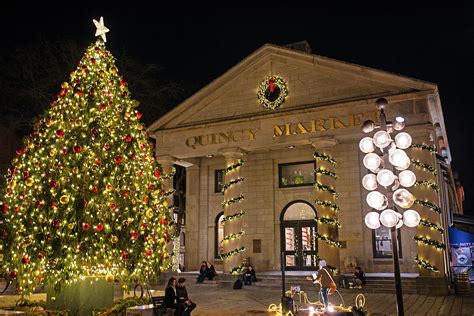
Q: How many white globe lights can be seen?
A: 13